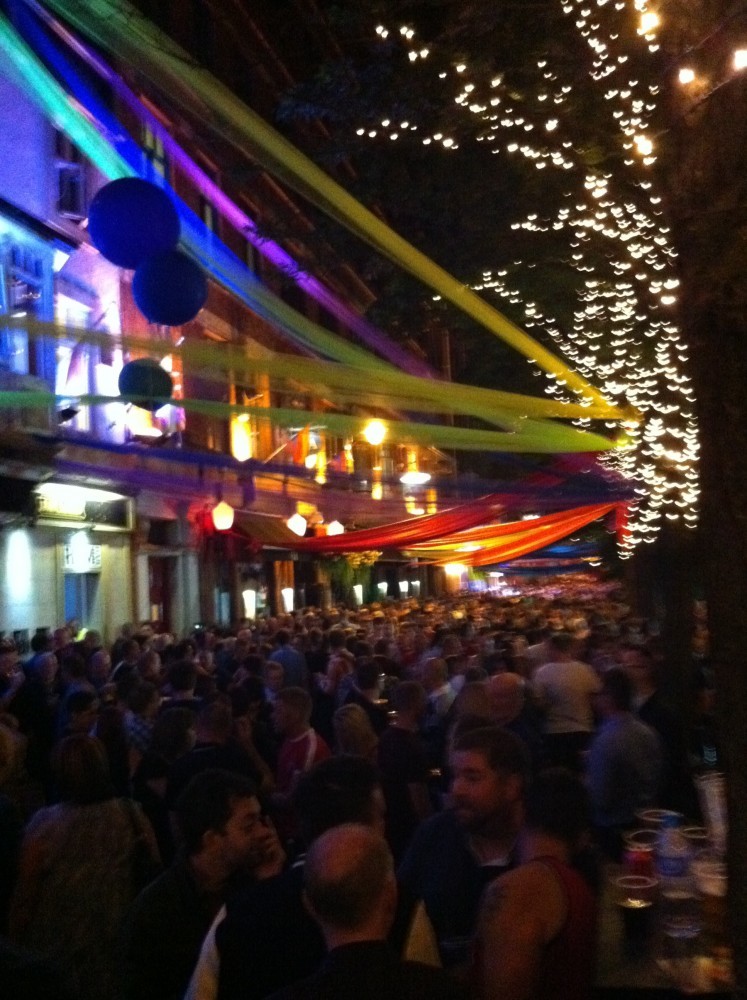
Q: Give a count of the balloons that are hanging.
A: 3